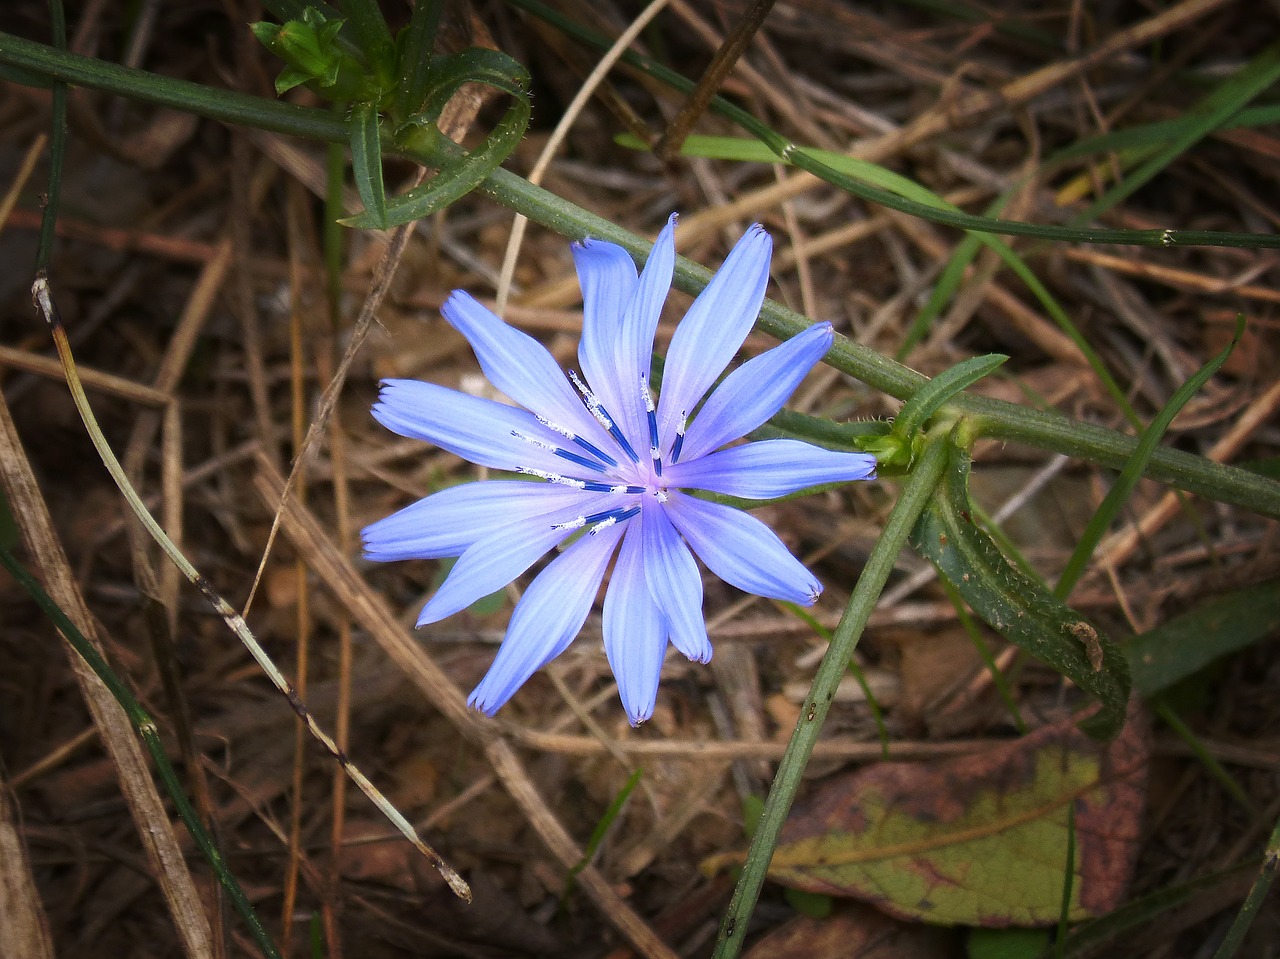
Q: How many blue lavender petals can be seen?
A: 13